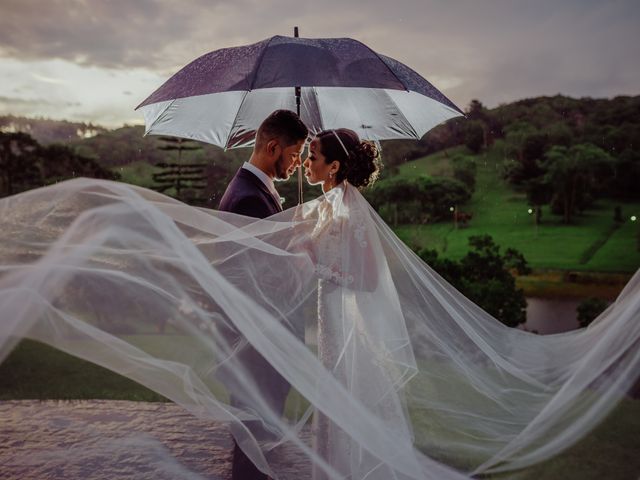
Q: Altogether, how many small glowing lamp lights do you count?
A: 3